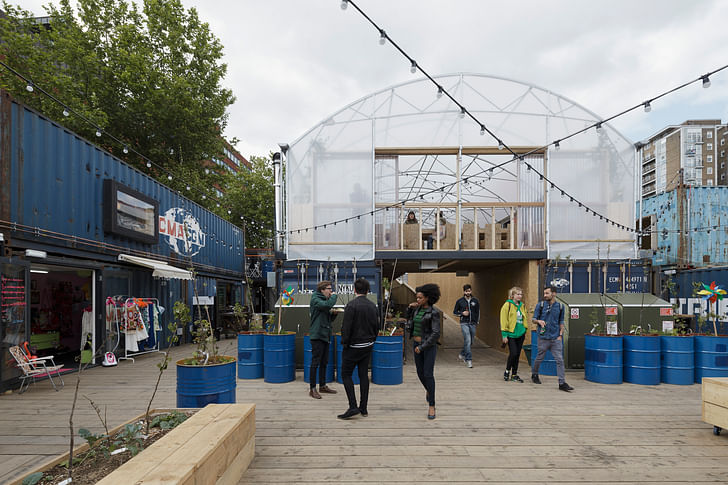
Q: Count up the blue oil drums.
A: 11